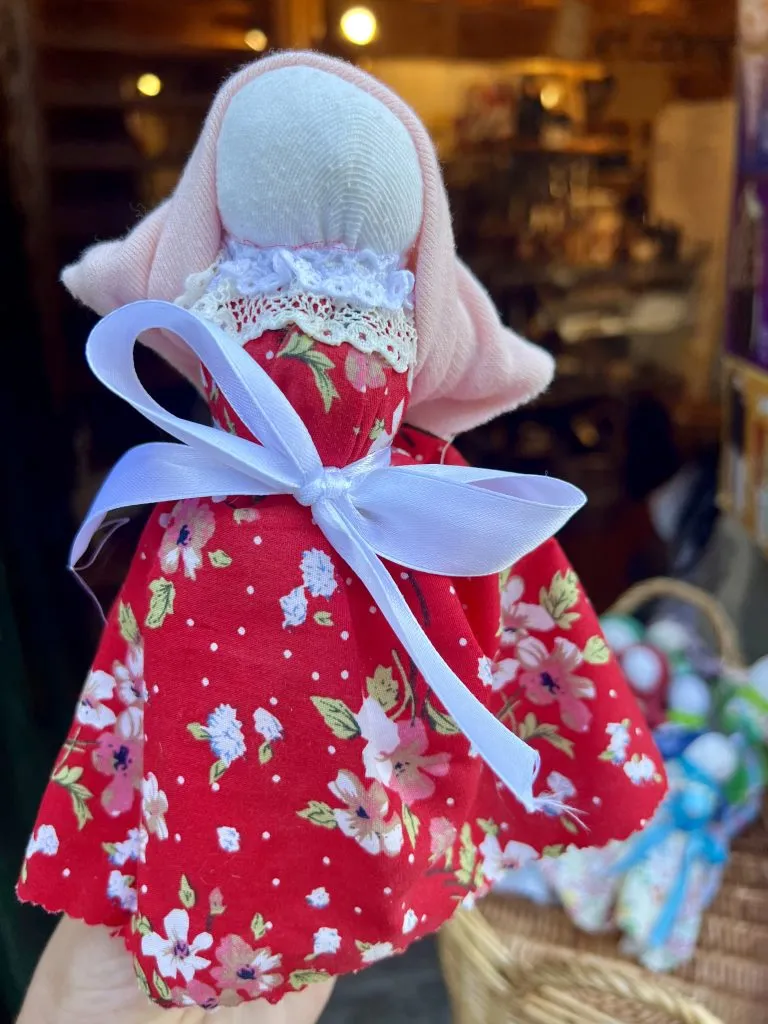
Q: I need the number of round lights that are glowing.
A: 4